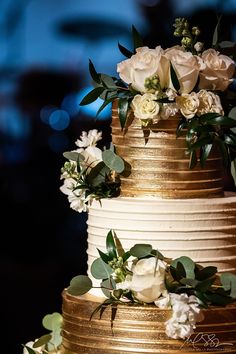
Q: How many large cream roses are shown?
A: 4